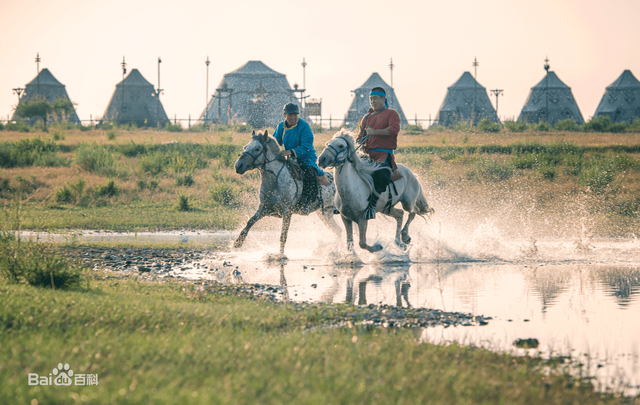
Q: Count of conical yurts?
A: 7